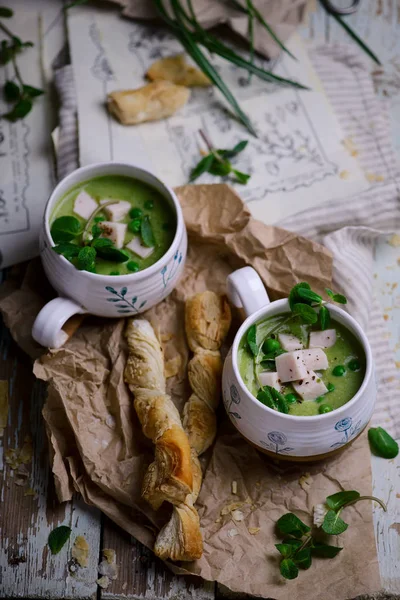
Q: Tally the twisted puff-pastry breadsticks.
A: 2